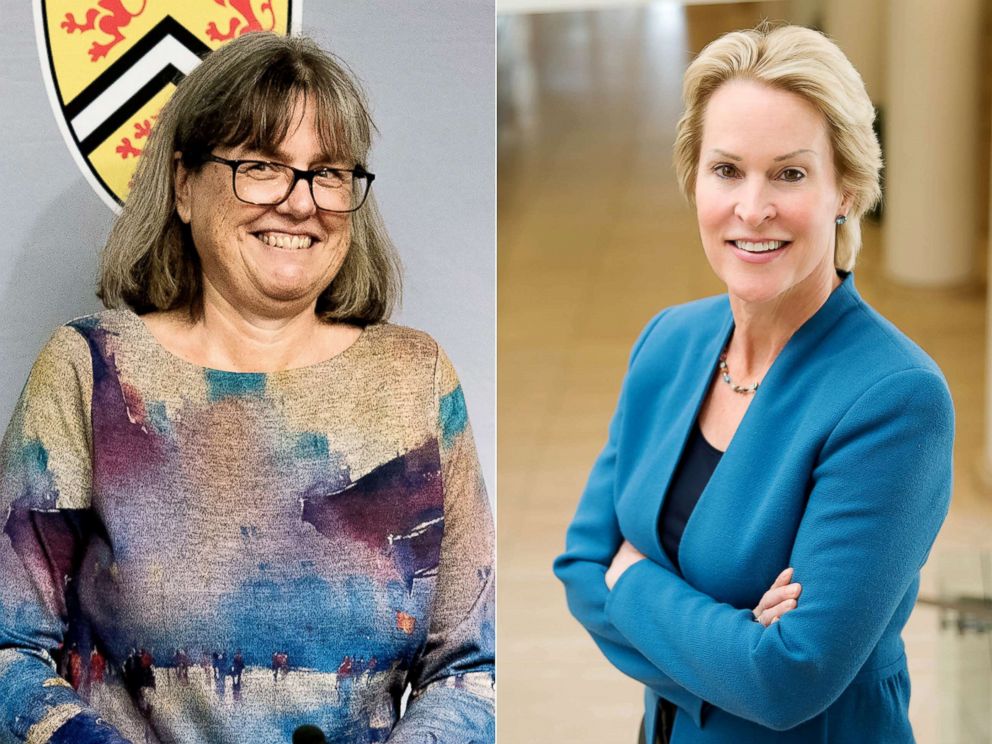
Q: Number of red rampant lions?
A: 3